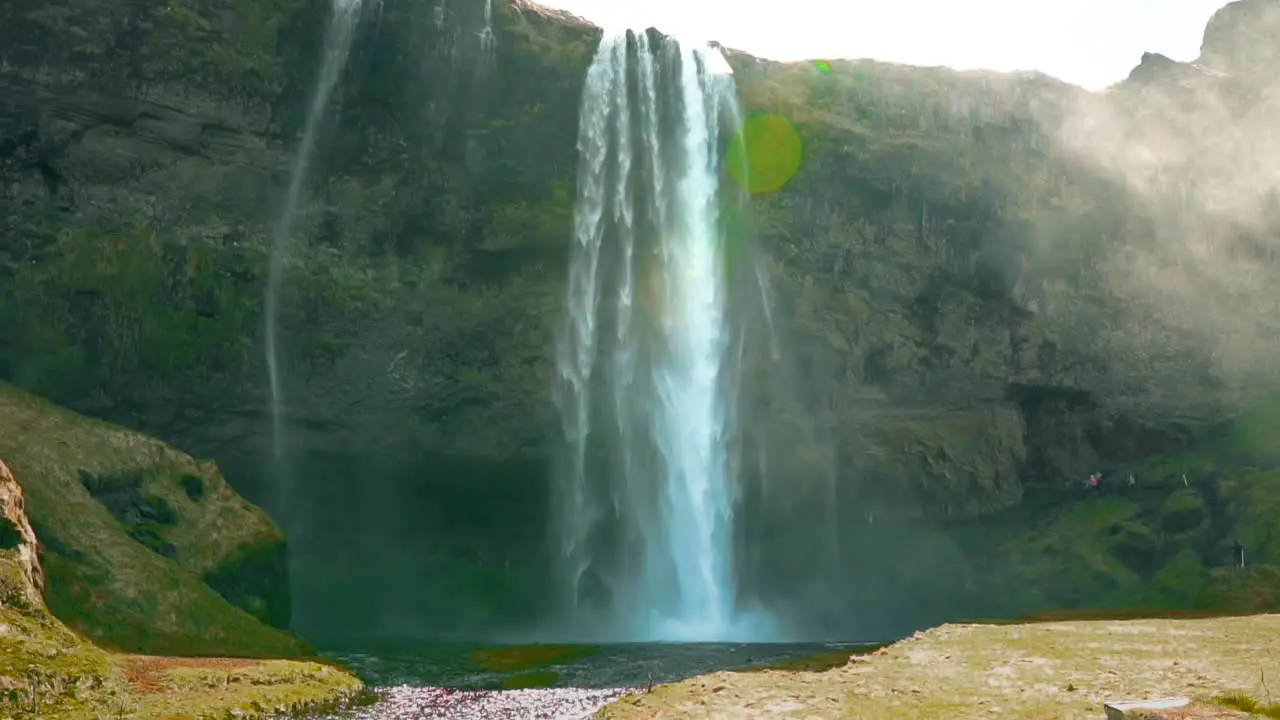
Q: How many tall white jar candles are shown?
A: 0